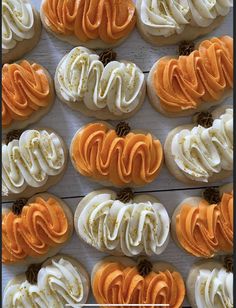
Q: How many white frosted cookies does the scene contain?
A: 8